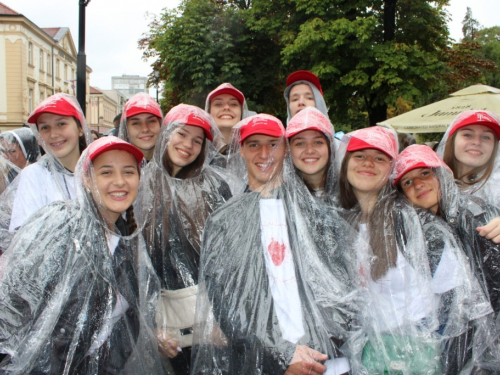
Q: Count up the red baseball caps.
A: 11